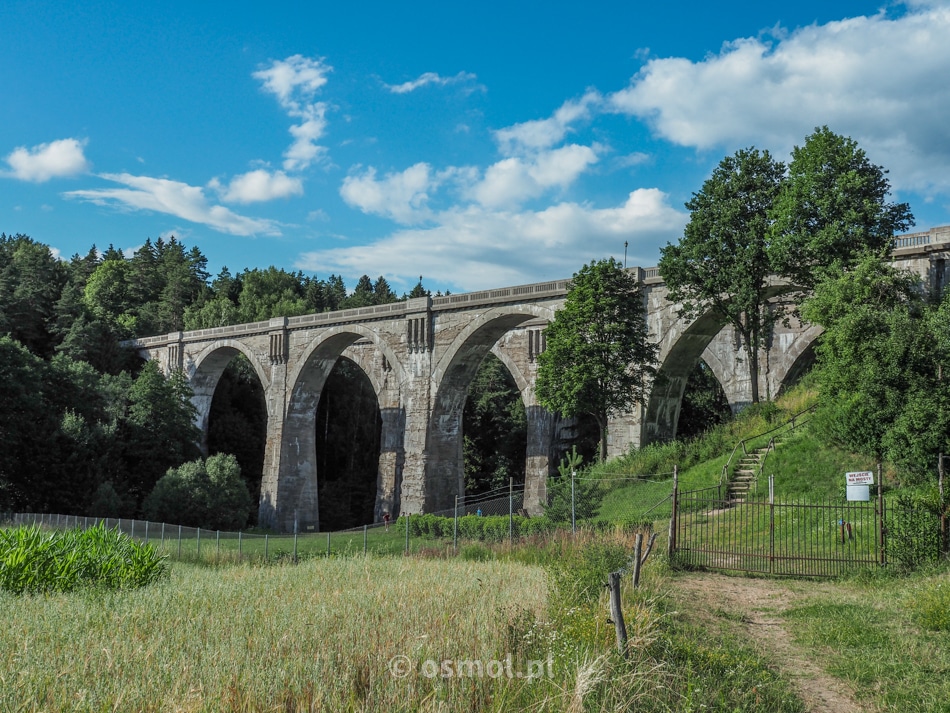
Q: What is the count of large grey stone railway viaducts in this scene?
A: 2